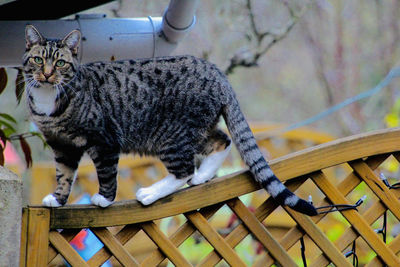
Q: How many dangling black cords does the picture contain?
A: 3